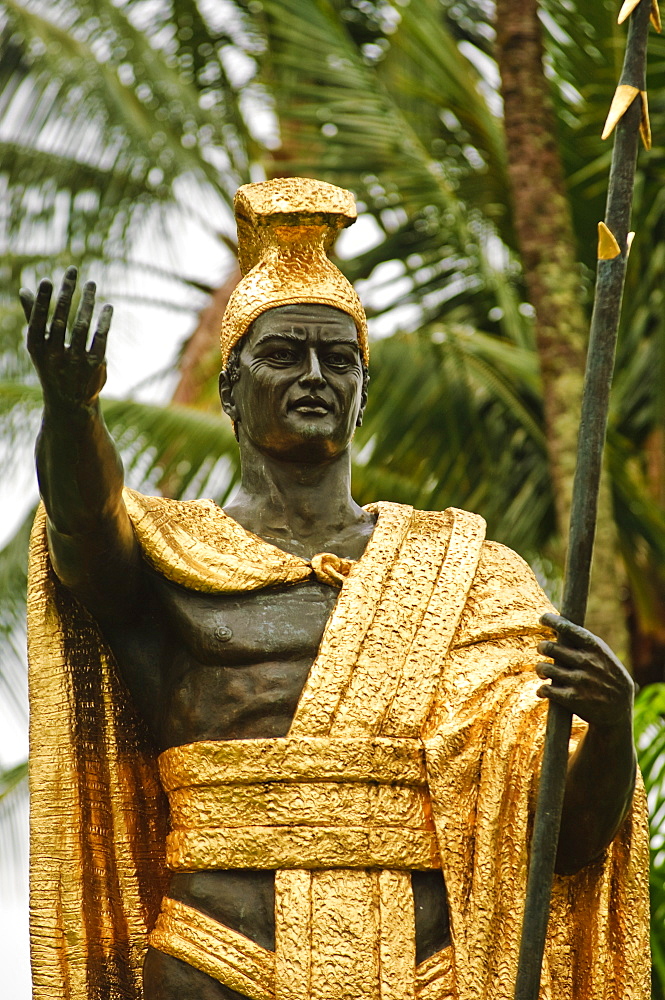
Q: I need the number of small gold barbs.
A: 6